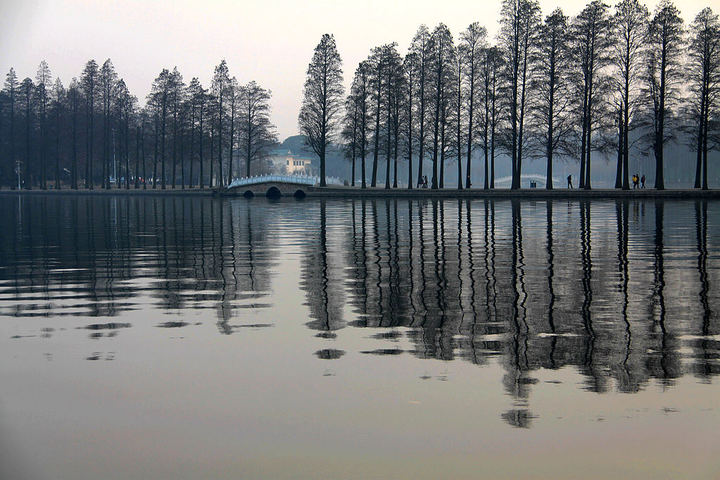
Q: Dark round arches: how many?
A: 3